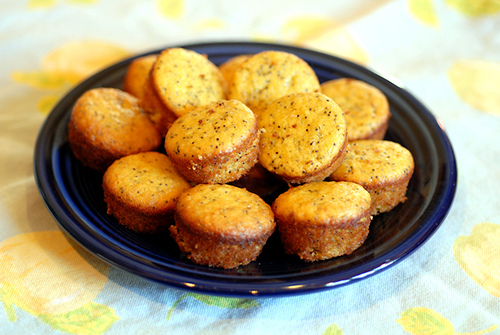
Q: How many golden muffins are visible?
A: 12